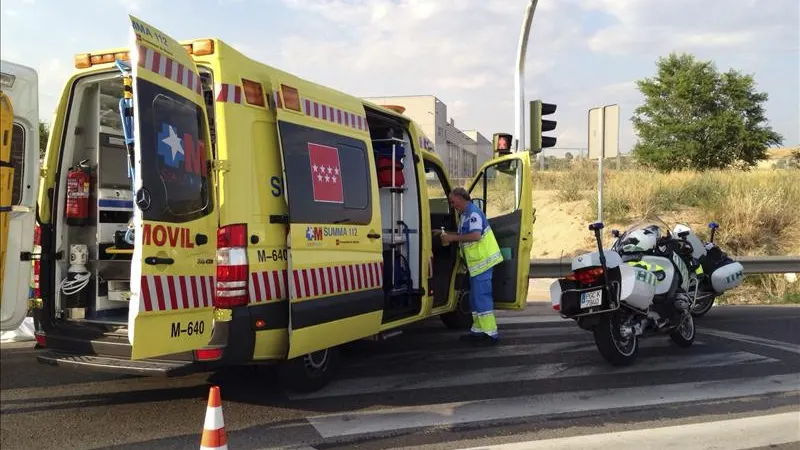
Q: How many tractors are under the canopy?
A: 0